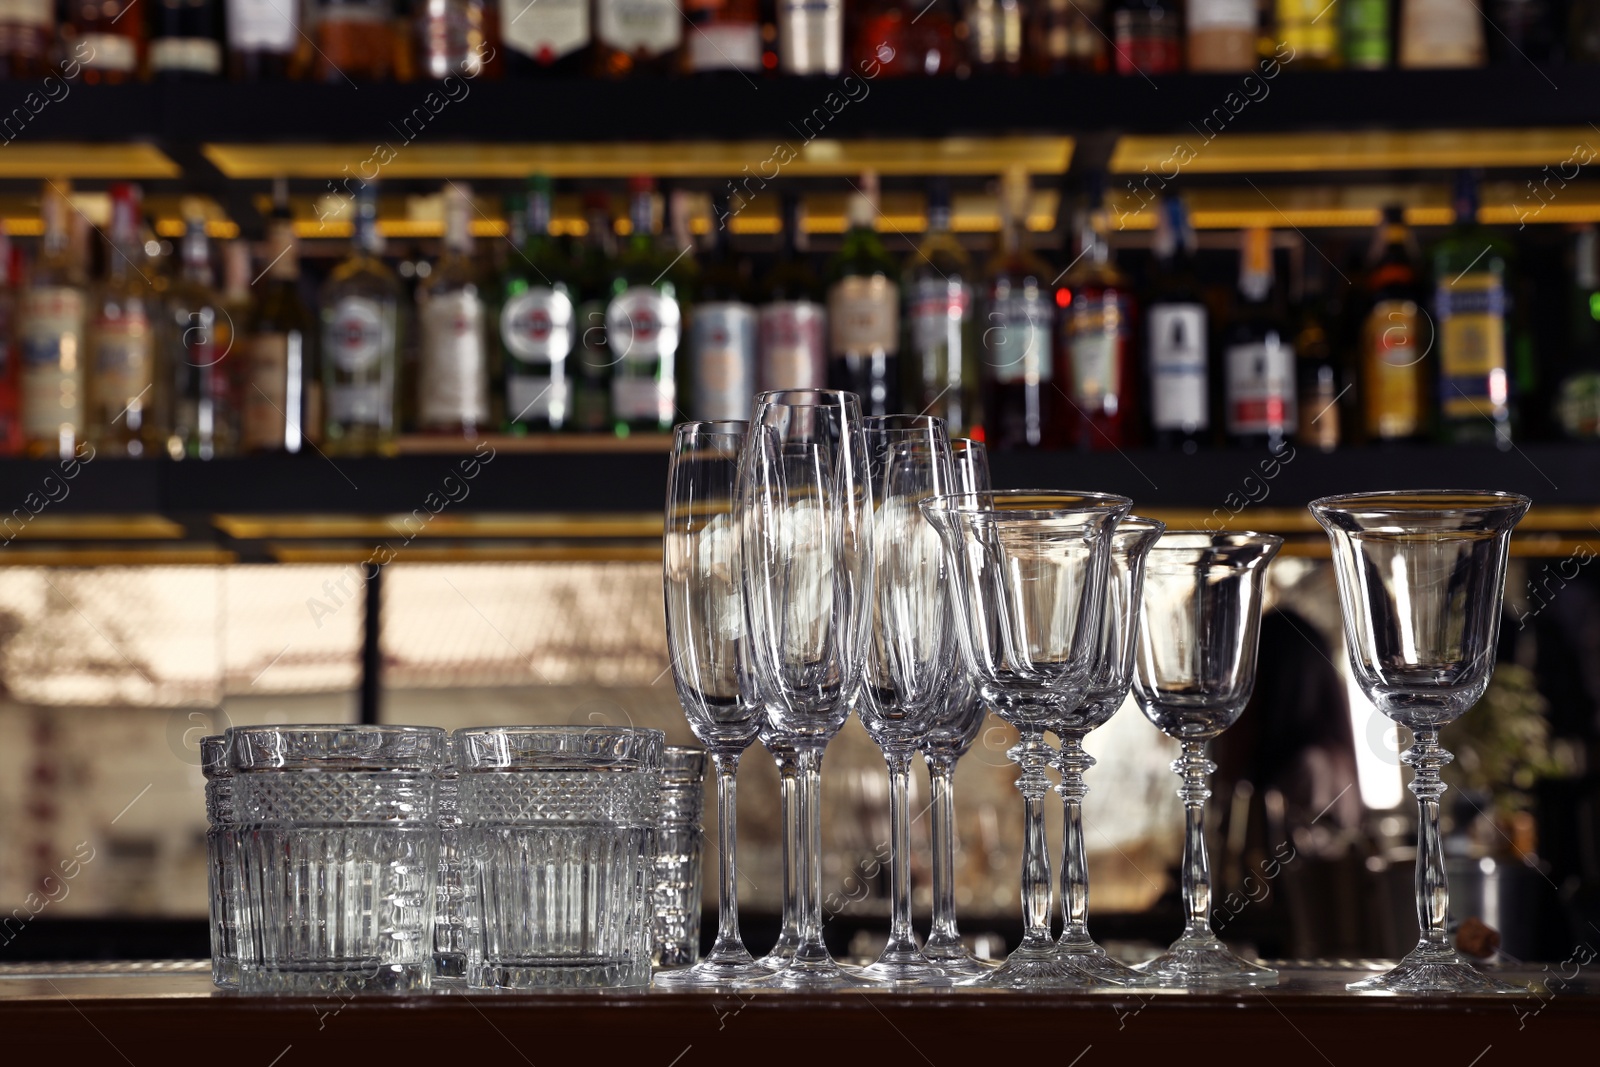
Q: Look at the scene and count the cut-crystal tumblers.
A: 5